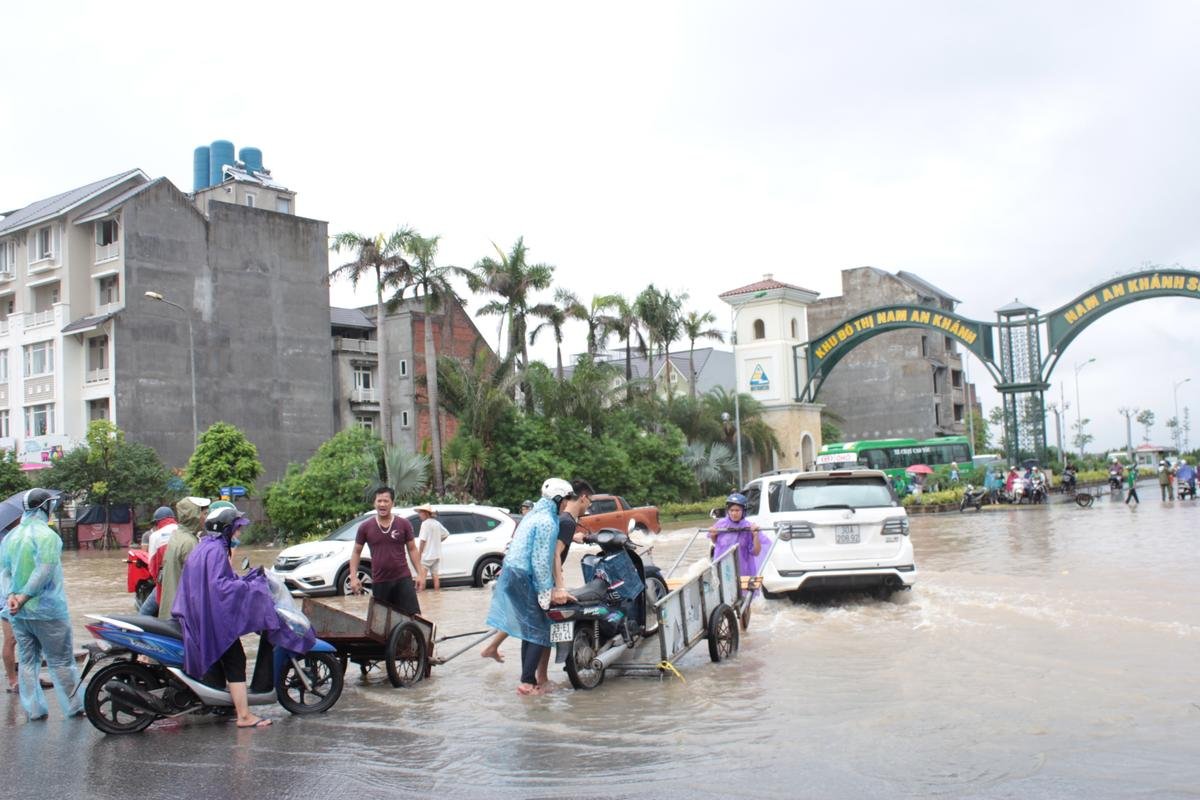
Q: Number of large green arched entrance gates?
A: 2